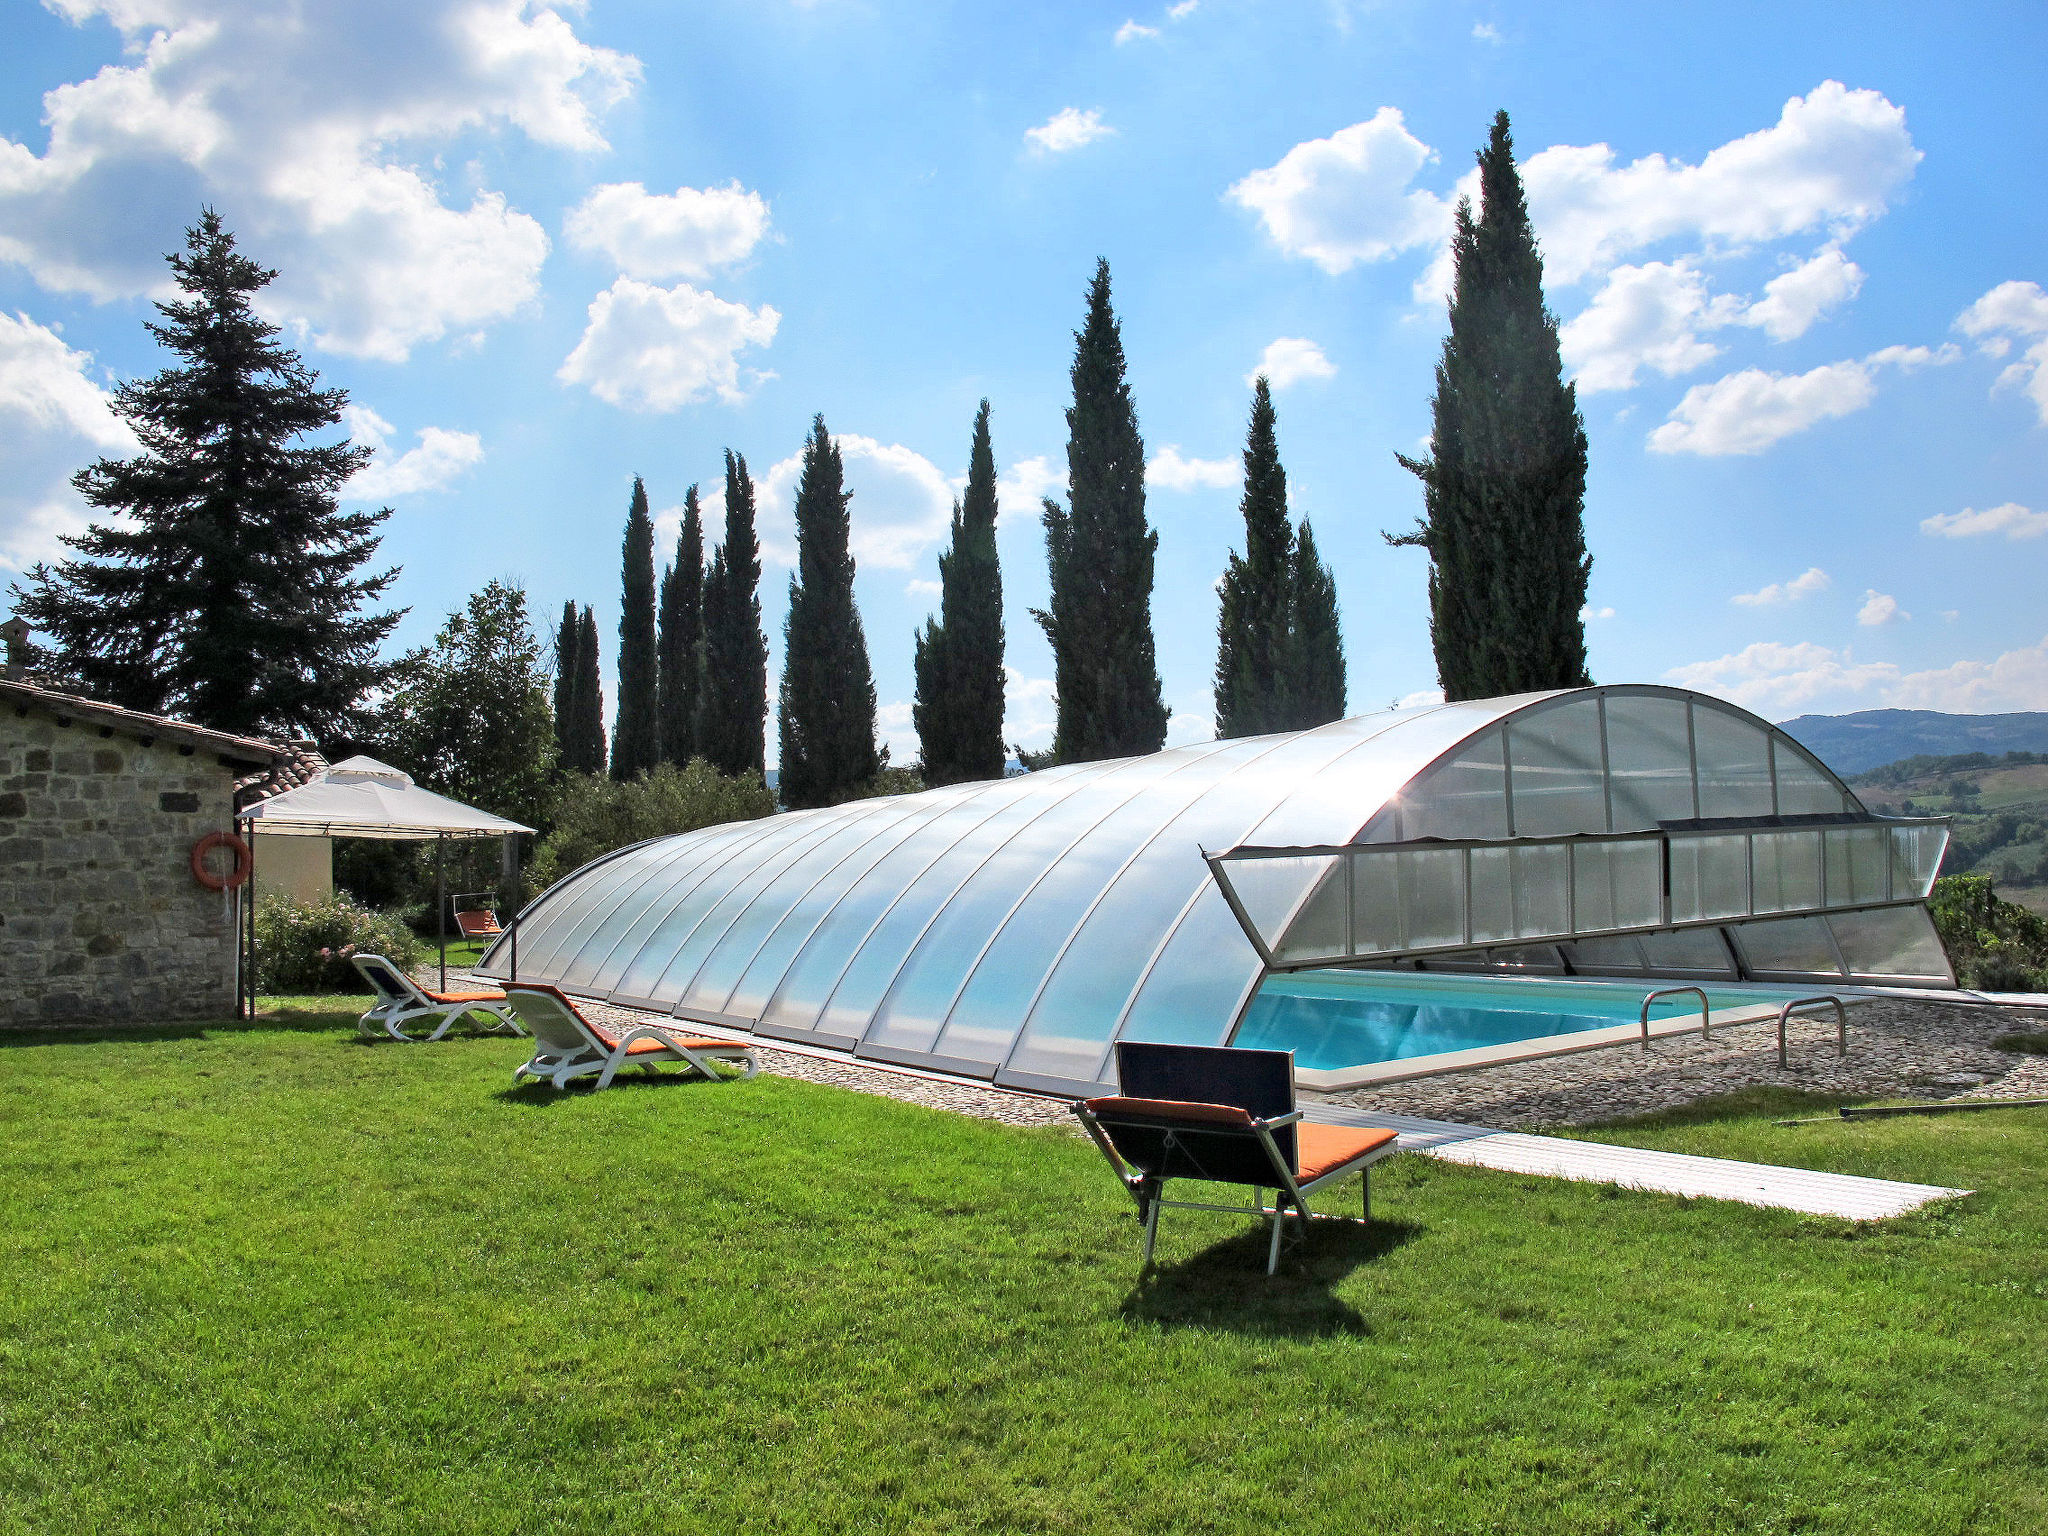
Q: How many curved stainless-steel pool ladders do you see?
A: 2